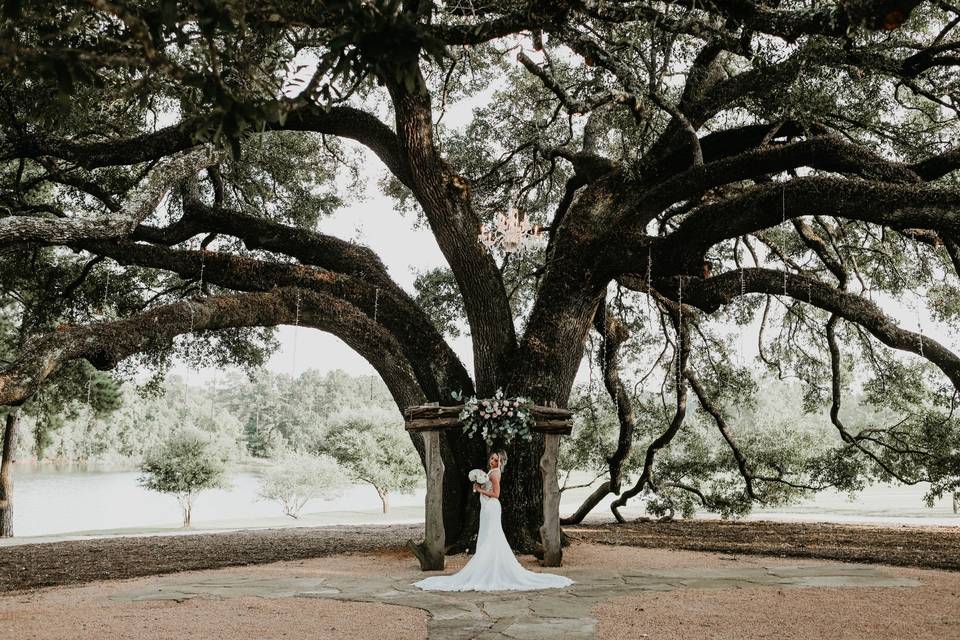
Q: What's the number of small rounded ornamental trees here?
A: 3